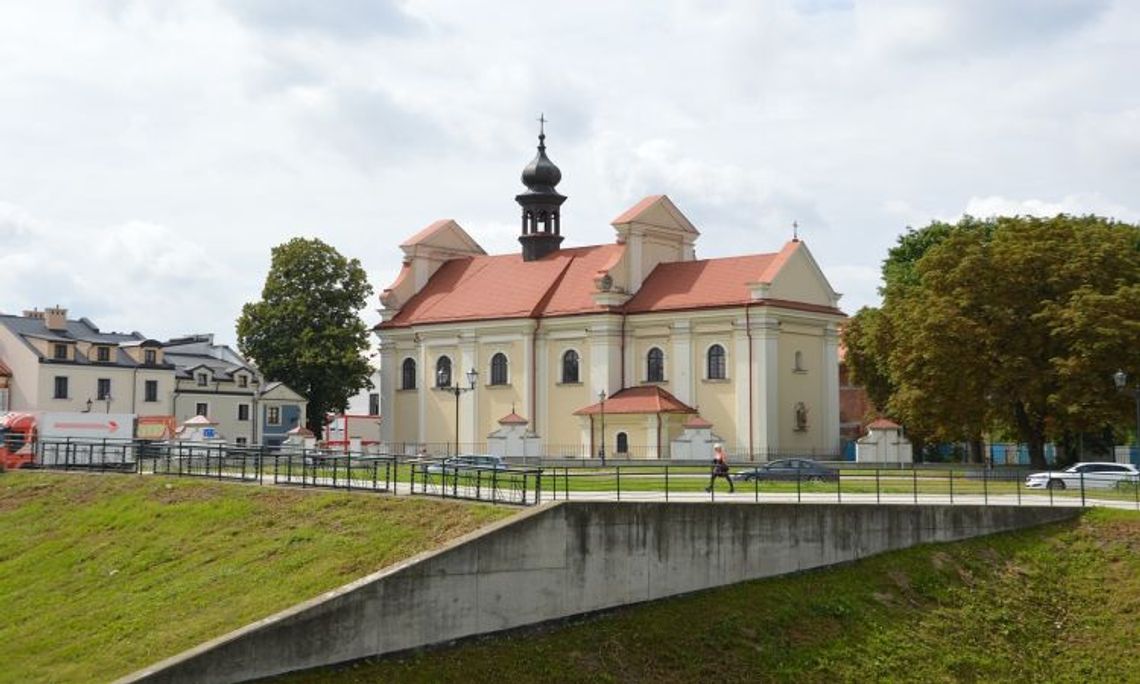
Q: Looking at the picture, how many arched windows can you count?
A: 7